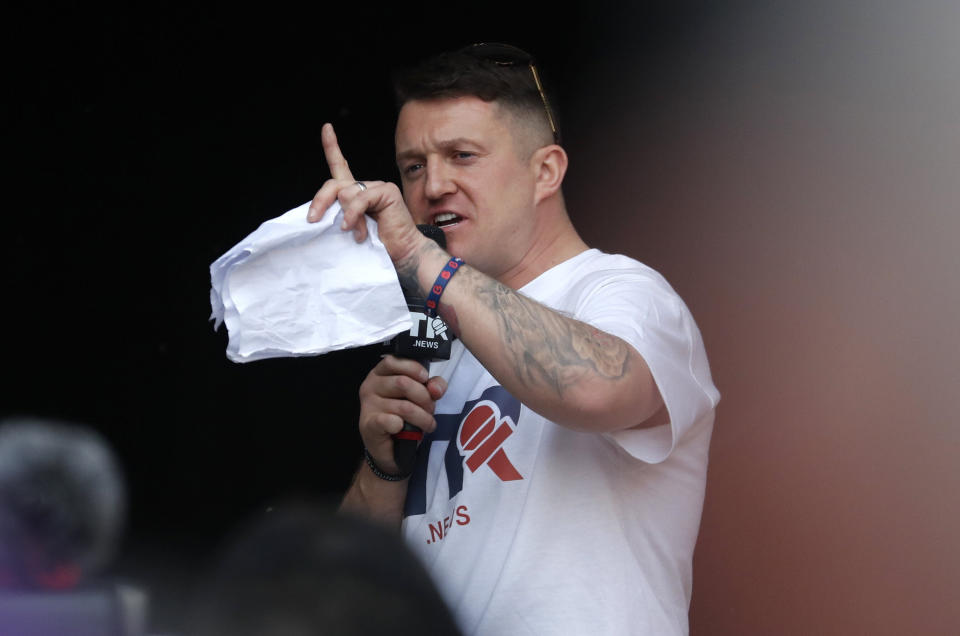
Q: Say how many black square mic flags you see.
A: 1